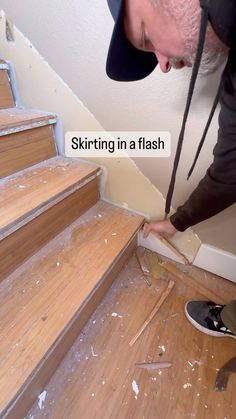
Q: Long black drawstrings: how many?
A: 2